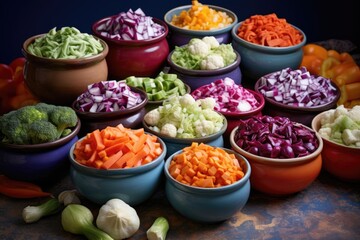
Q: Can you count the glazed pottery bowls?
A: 15